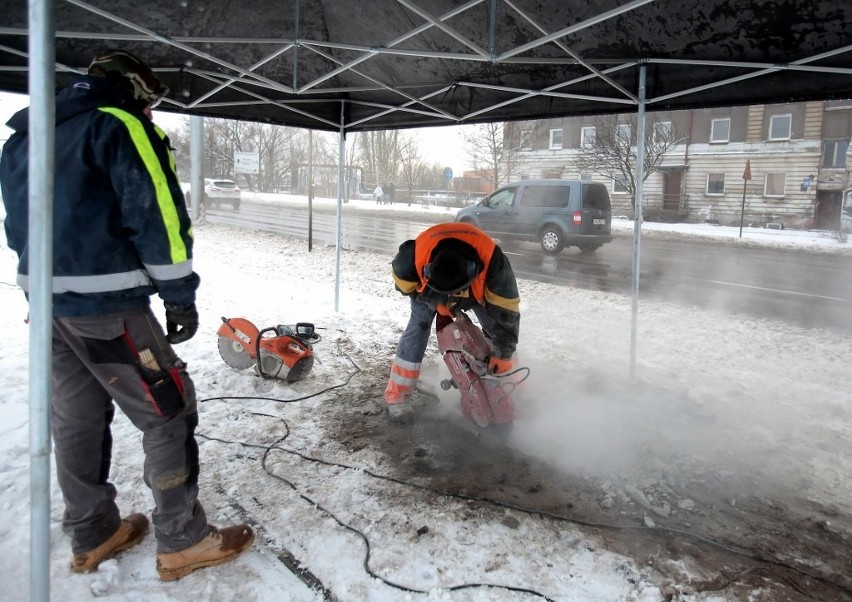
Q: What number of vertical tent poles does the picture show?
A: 3